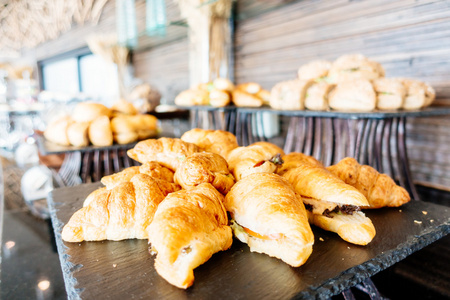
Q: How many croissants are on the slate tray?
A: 11